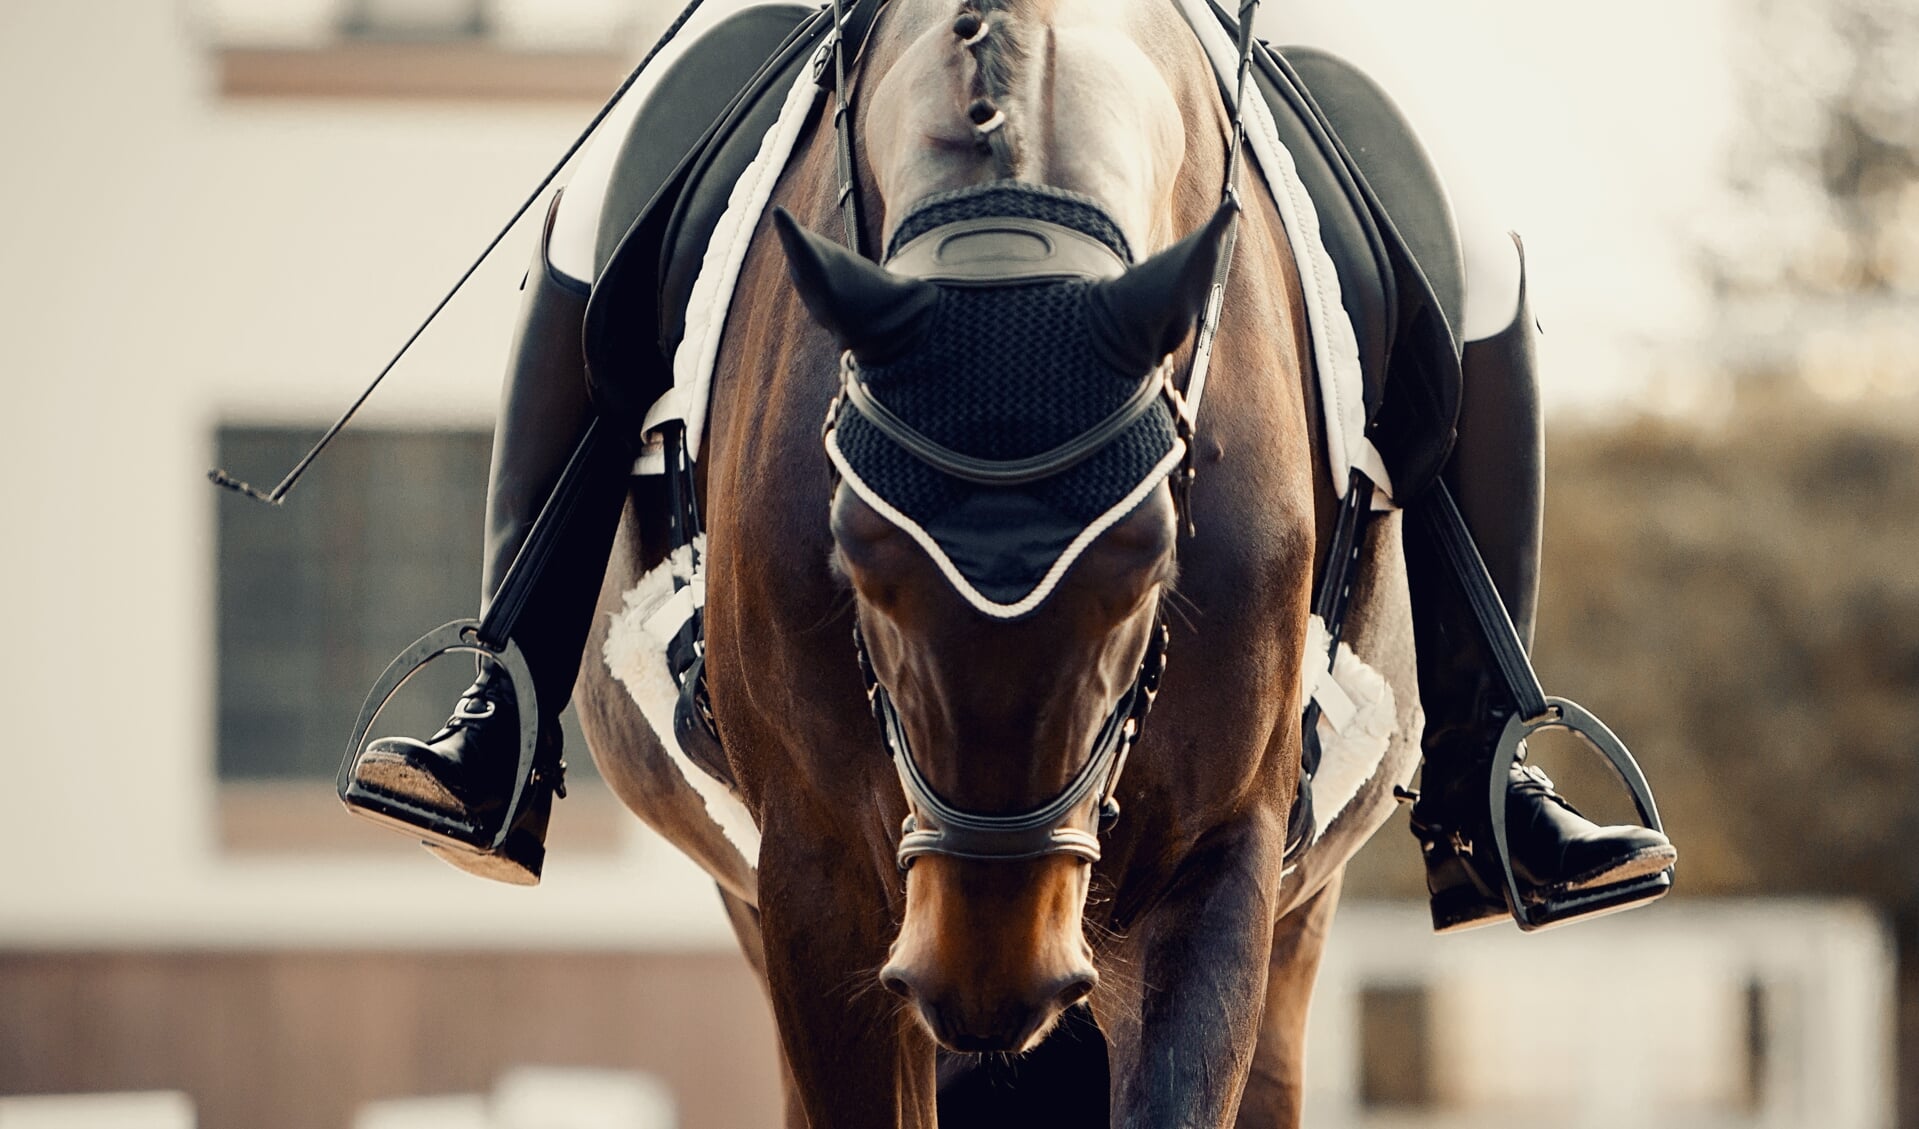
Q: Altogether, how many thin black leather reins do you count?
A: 2